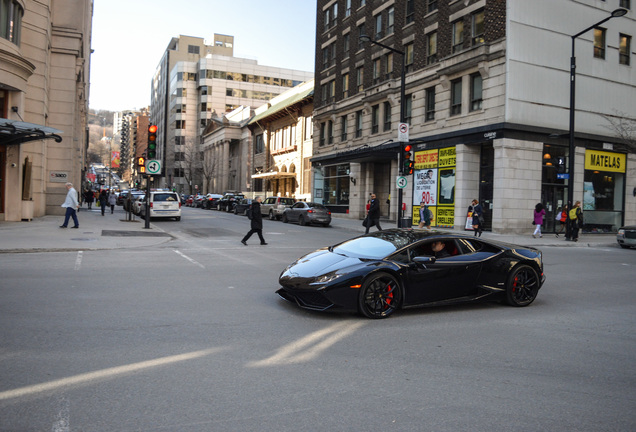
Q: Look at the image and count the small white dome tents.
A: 0